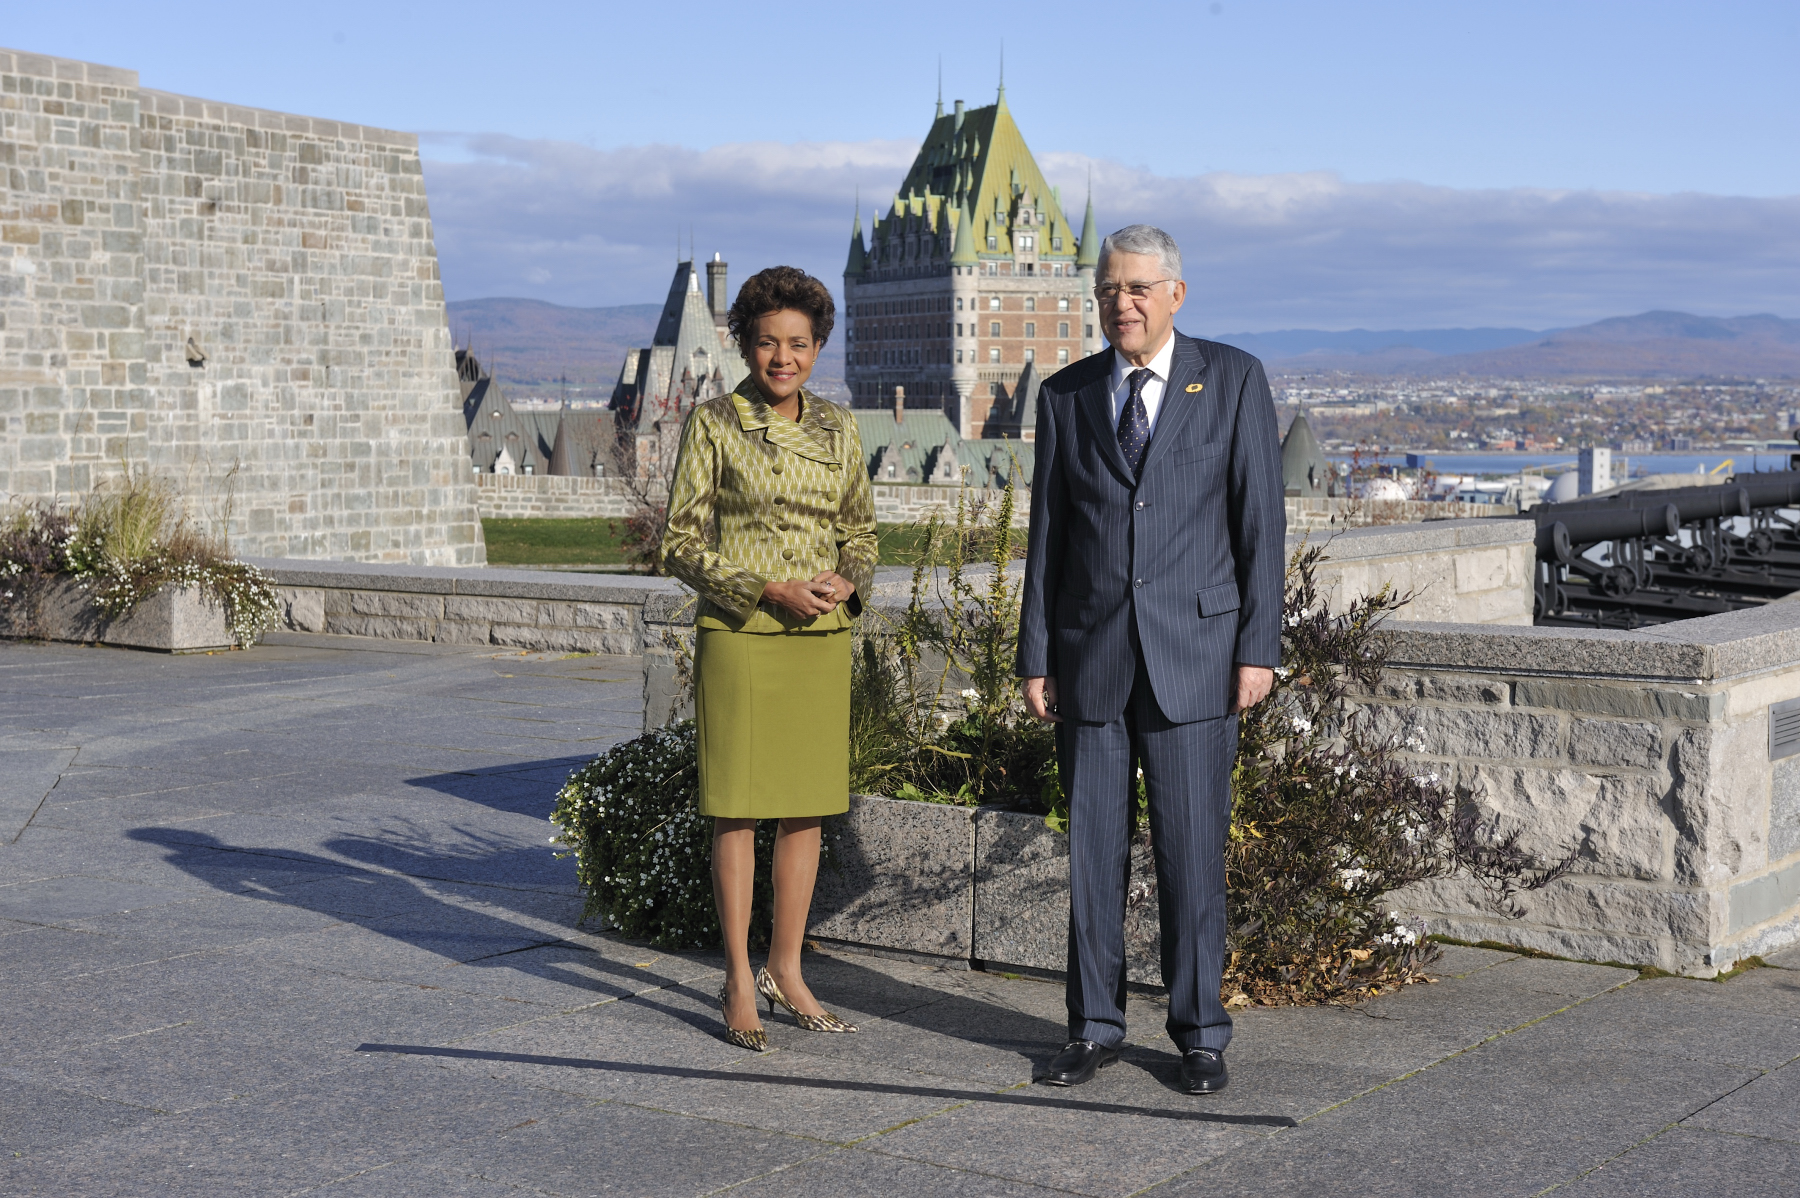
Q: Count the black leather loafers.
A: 2